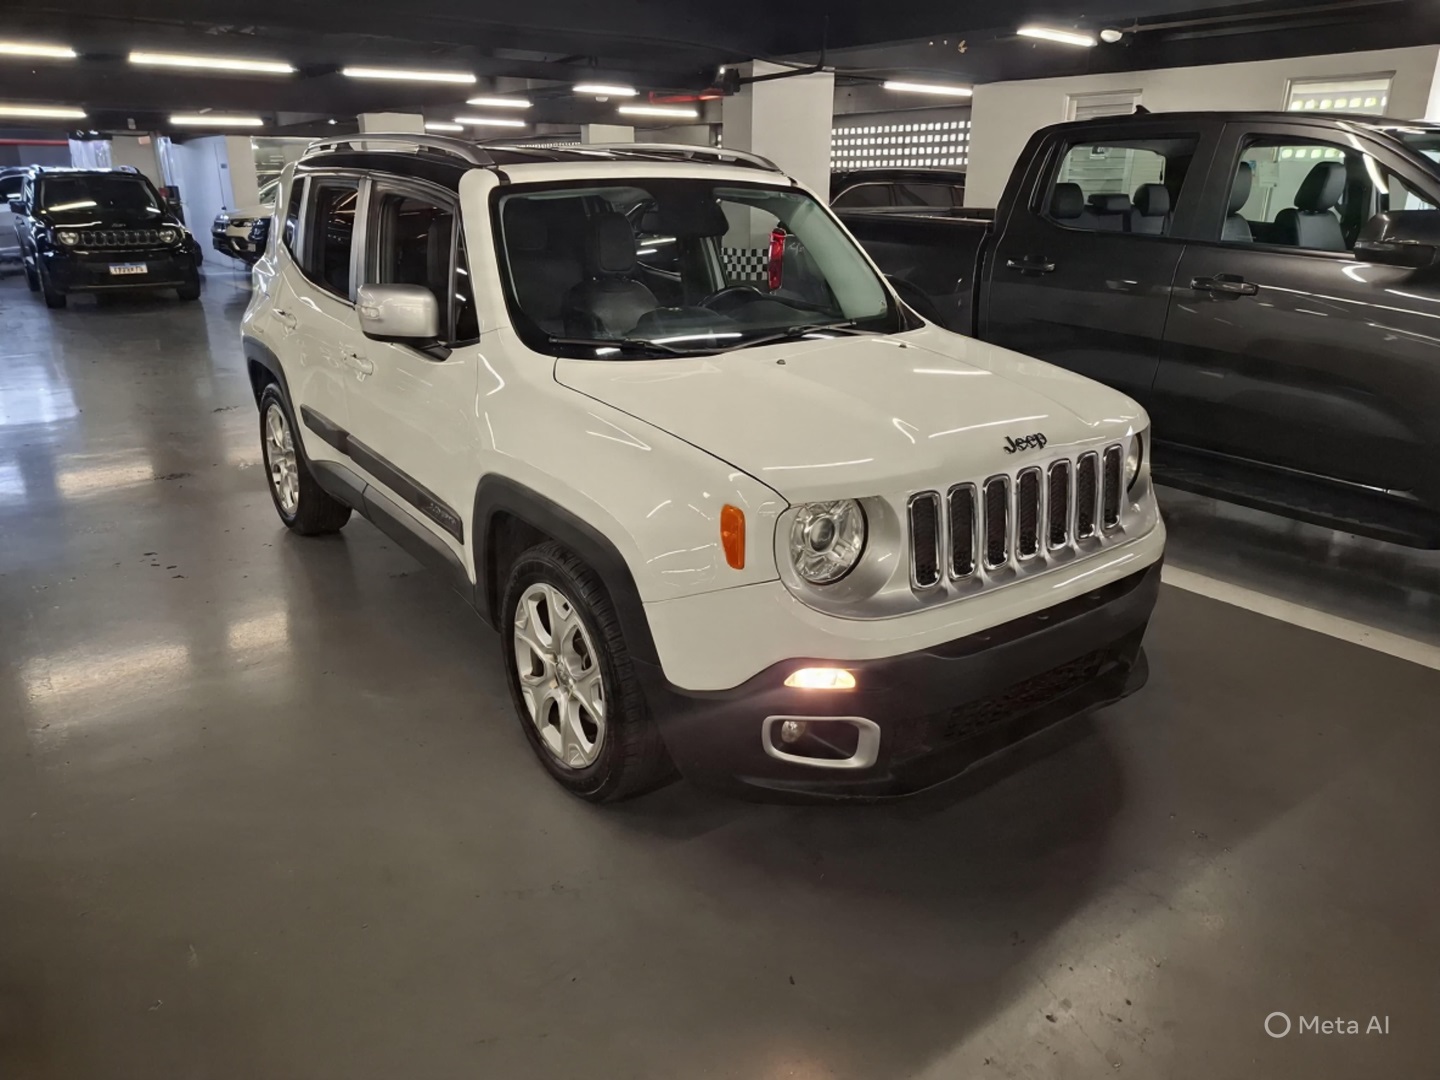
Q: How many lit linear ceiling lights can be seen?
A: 12